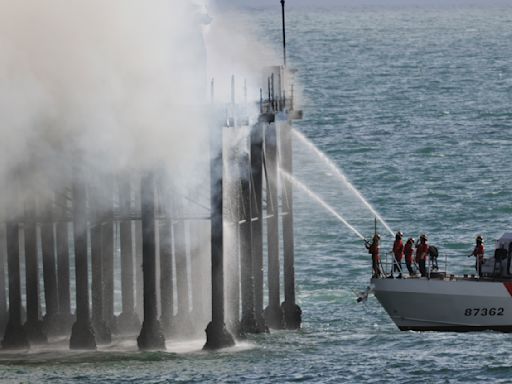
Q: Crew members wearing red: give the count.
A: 5